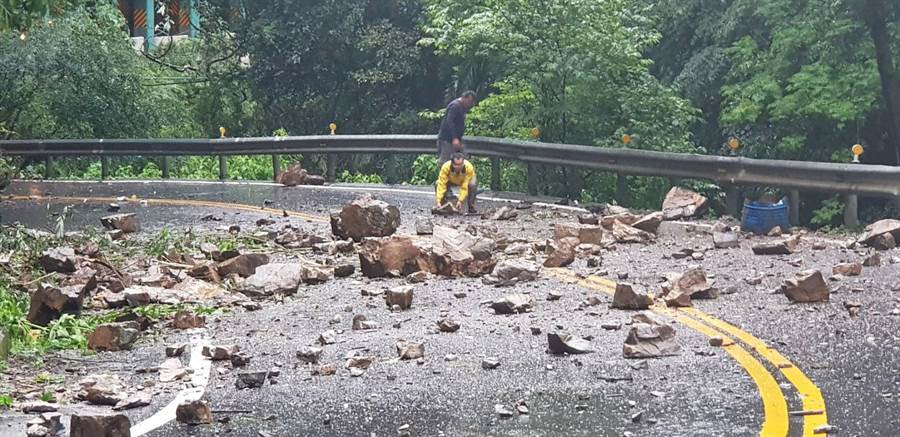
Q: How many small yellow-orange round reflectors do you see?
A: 6